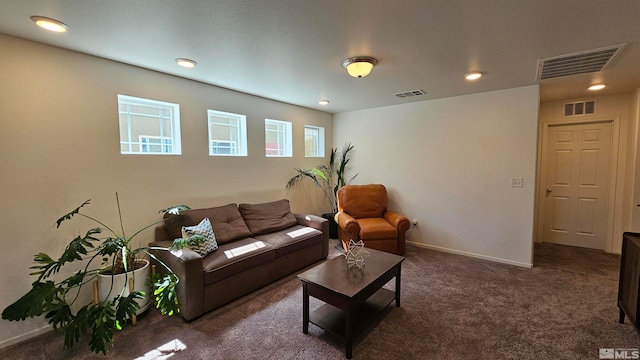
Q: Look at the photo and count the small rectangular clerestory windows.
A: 4